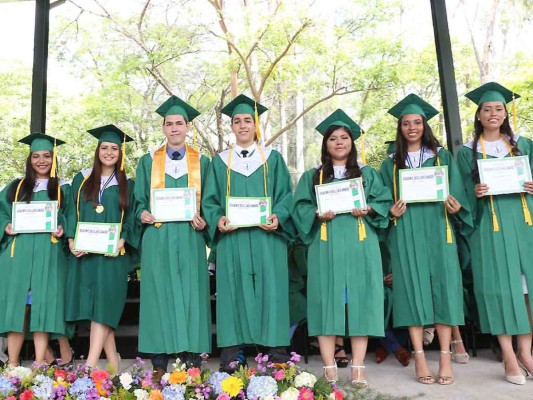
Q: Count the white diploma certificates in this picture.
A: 7